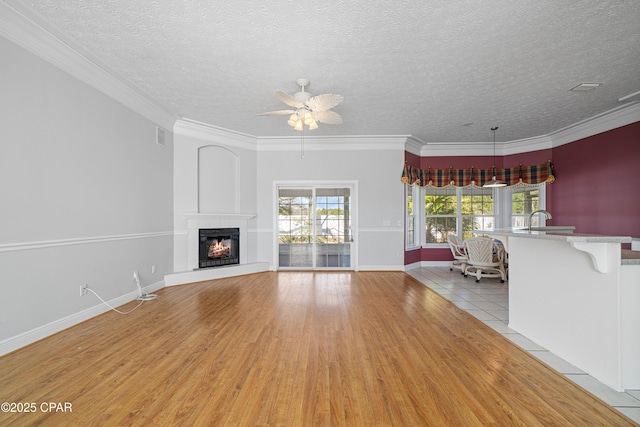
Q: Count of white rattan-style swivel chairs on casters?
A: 2